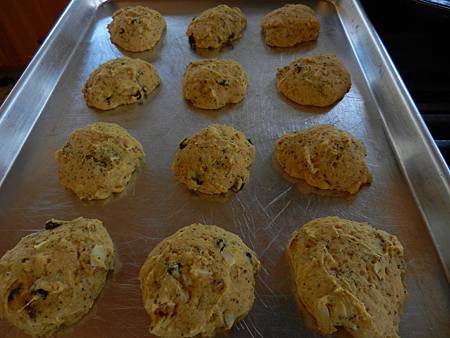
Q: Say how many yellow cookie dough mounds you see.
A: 12